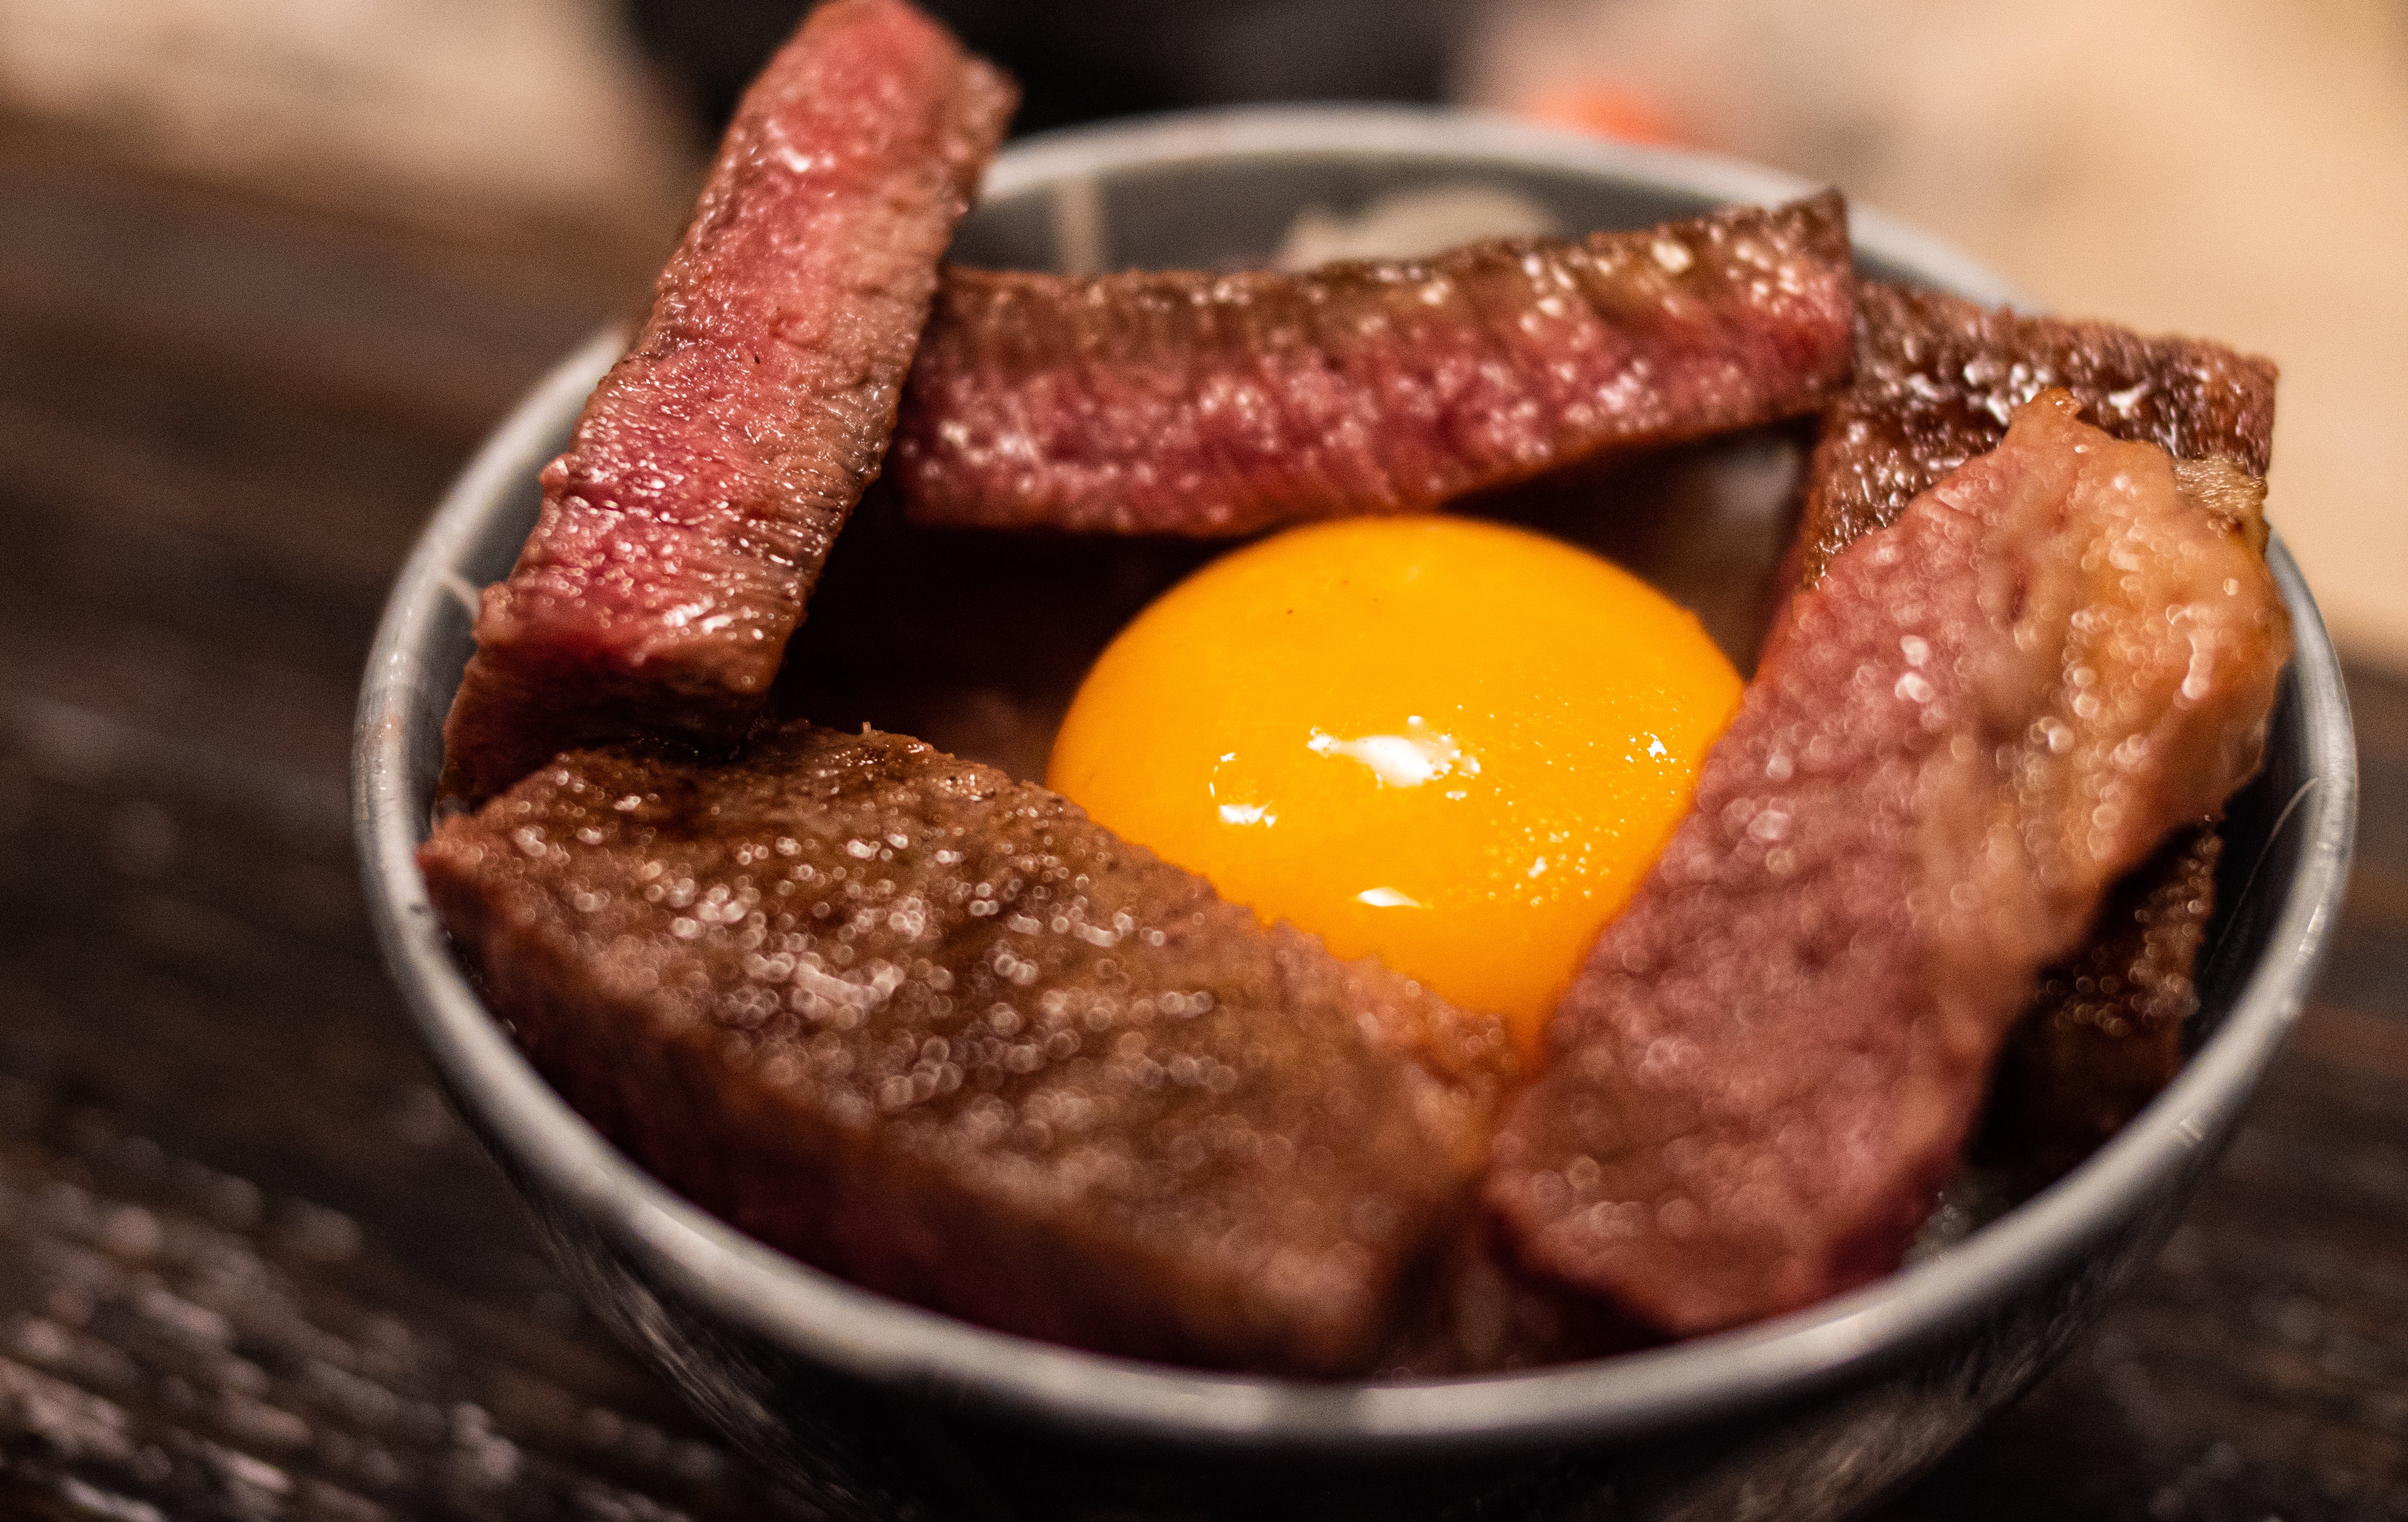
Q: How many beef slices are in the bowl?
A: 5